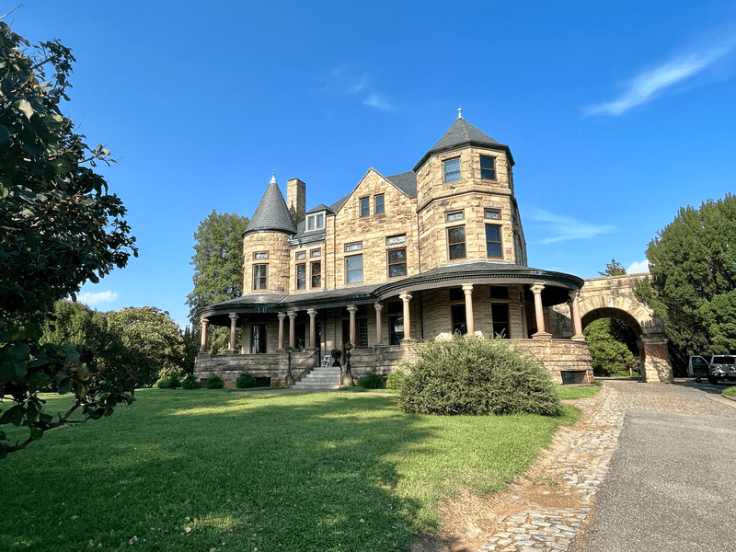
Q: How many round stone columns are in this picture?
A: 11